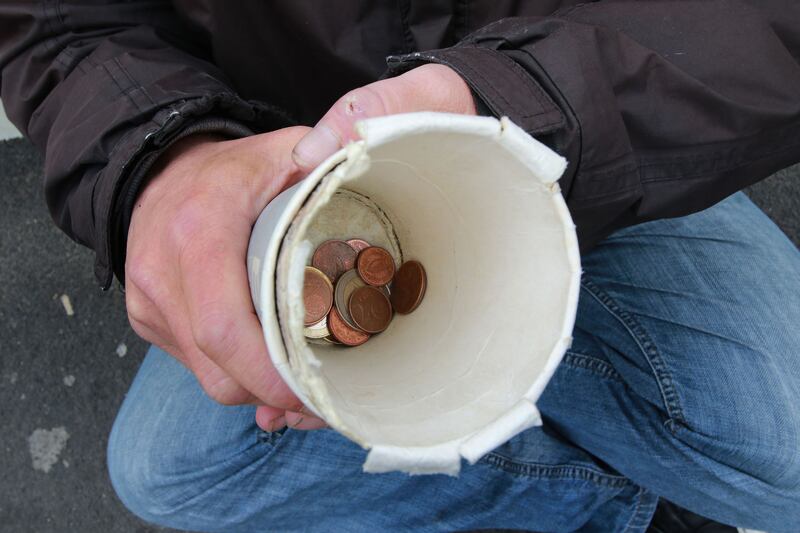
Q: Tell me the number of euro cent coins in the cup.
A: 7